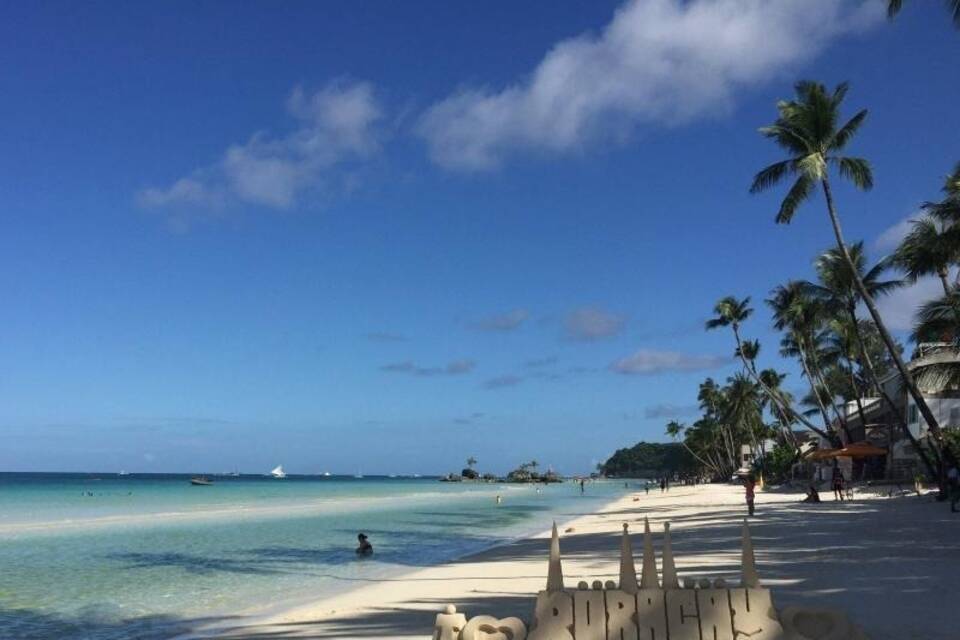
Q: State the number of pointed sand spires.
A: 5